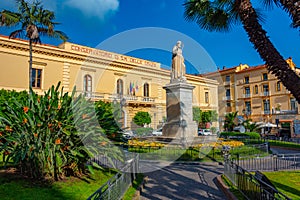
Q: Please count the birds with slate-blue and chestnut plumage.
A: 0